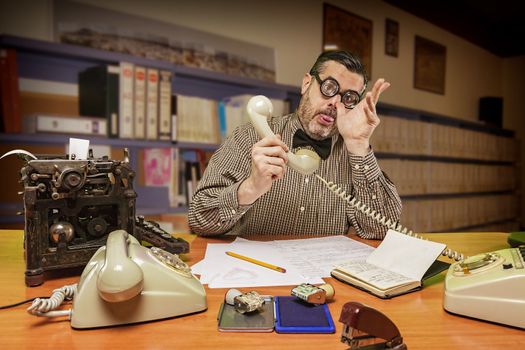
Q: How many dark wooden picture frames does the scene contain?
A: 3